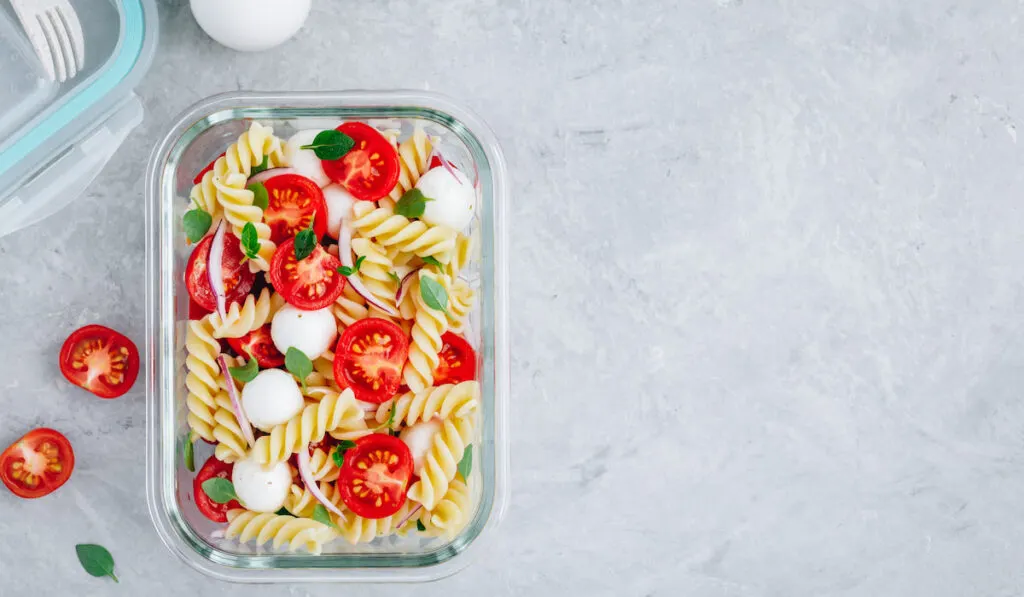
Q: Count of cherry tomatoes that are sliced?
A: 11